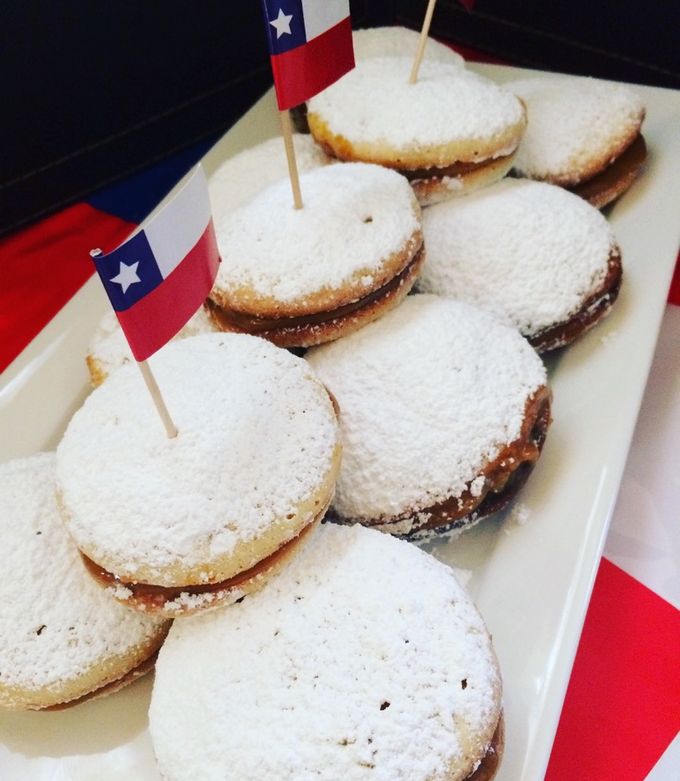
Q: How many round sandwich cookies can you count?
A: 11